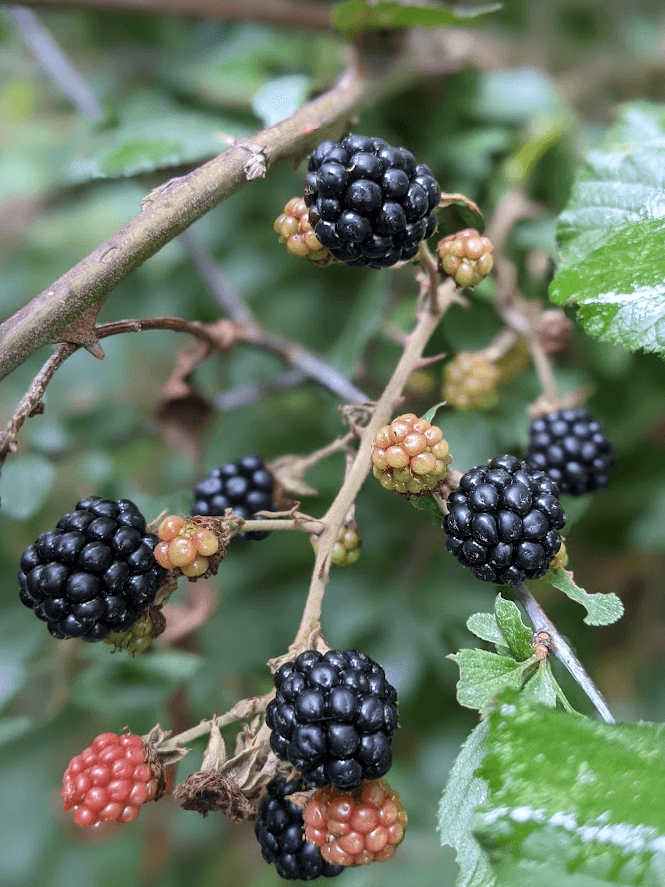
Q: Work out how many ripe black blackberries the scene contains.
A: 7